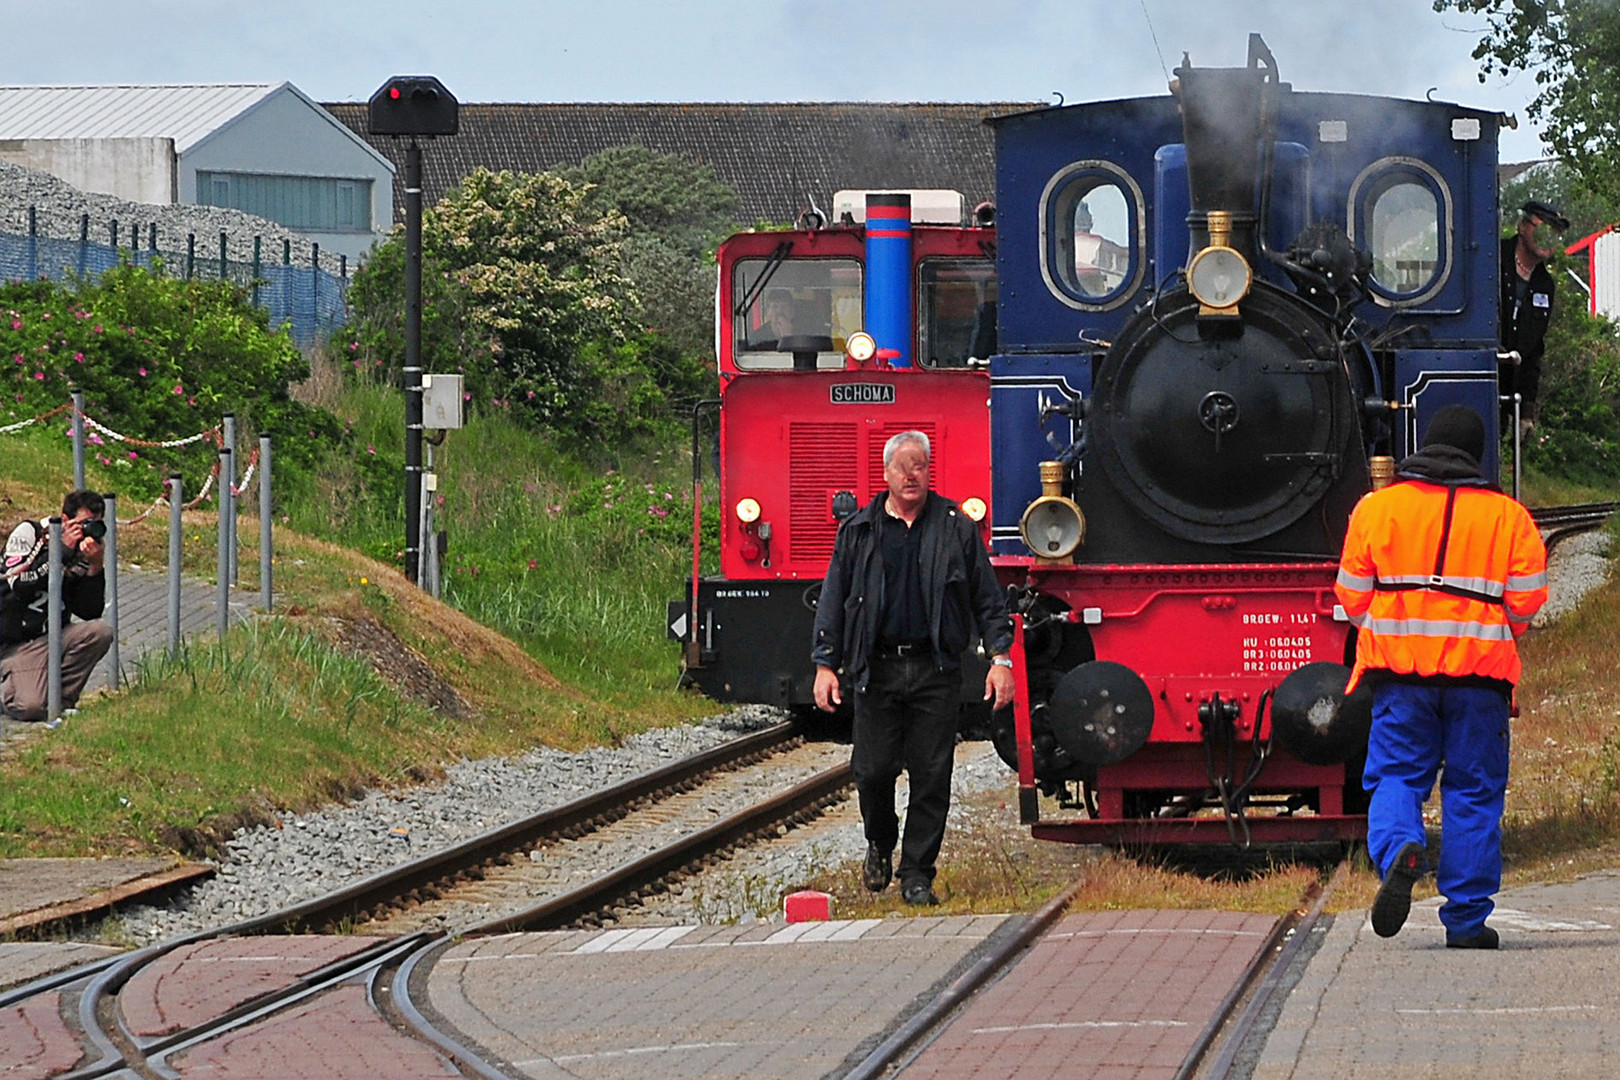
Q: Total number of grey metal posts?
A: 7